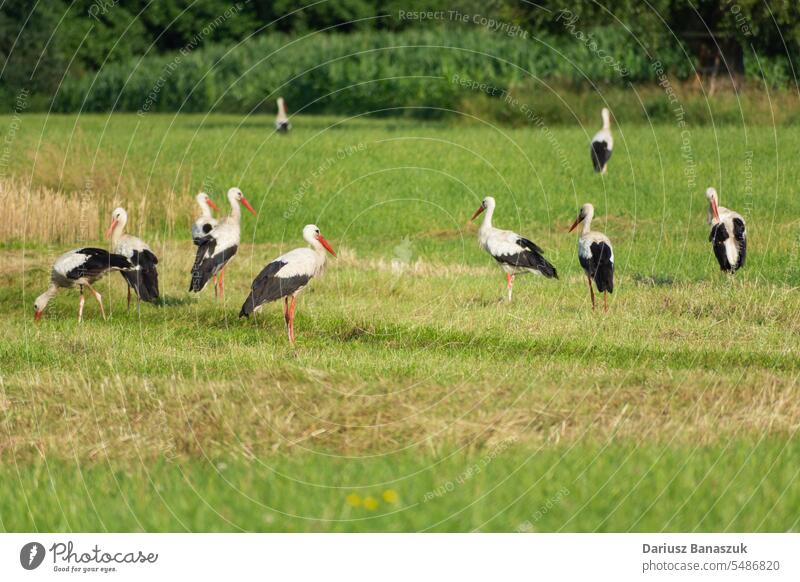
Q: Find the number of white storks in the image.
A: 10